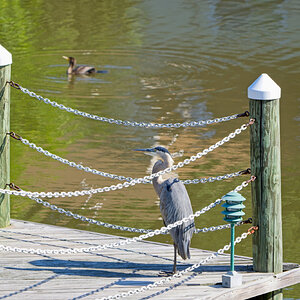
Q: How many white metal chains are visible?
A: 6